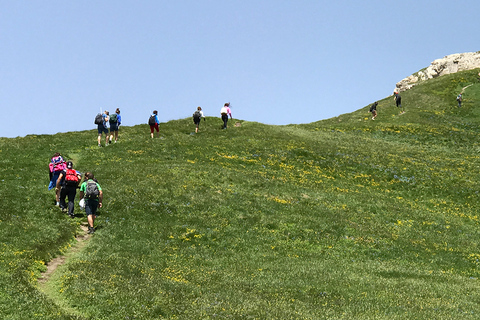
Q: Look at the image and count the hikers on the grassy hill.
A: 11